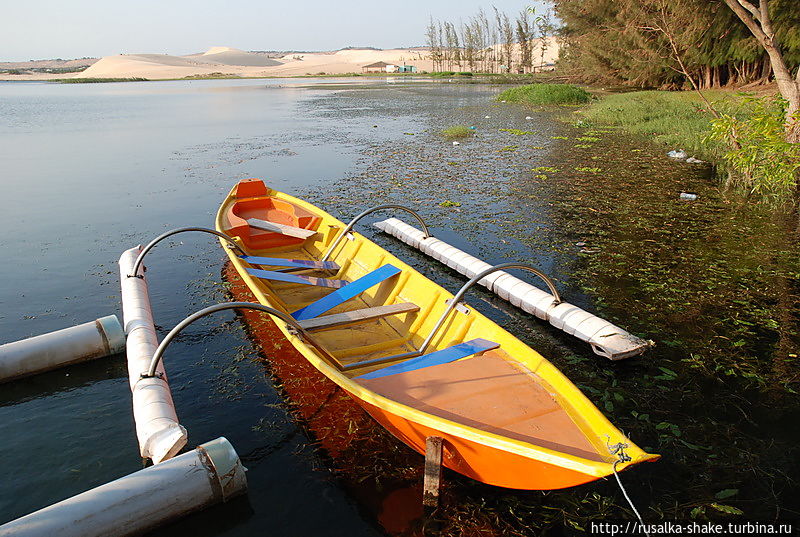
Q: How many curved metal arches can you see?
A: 4